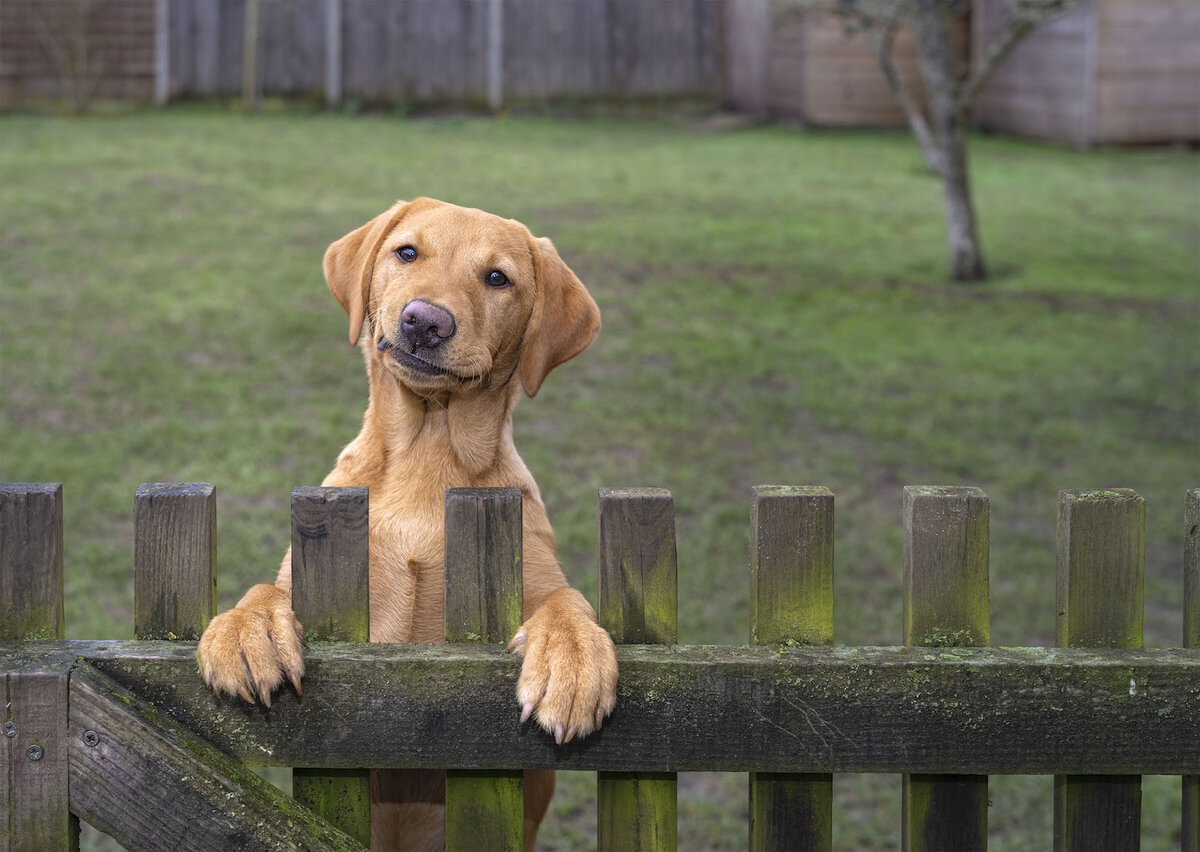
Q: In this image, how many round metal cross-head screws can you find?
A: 3